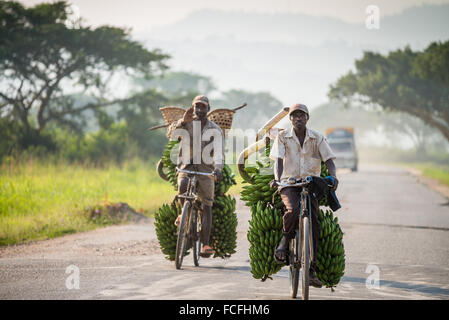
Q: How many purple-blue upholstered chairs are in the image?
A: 0